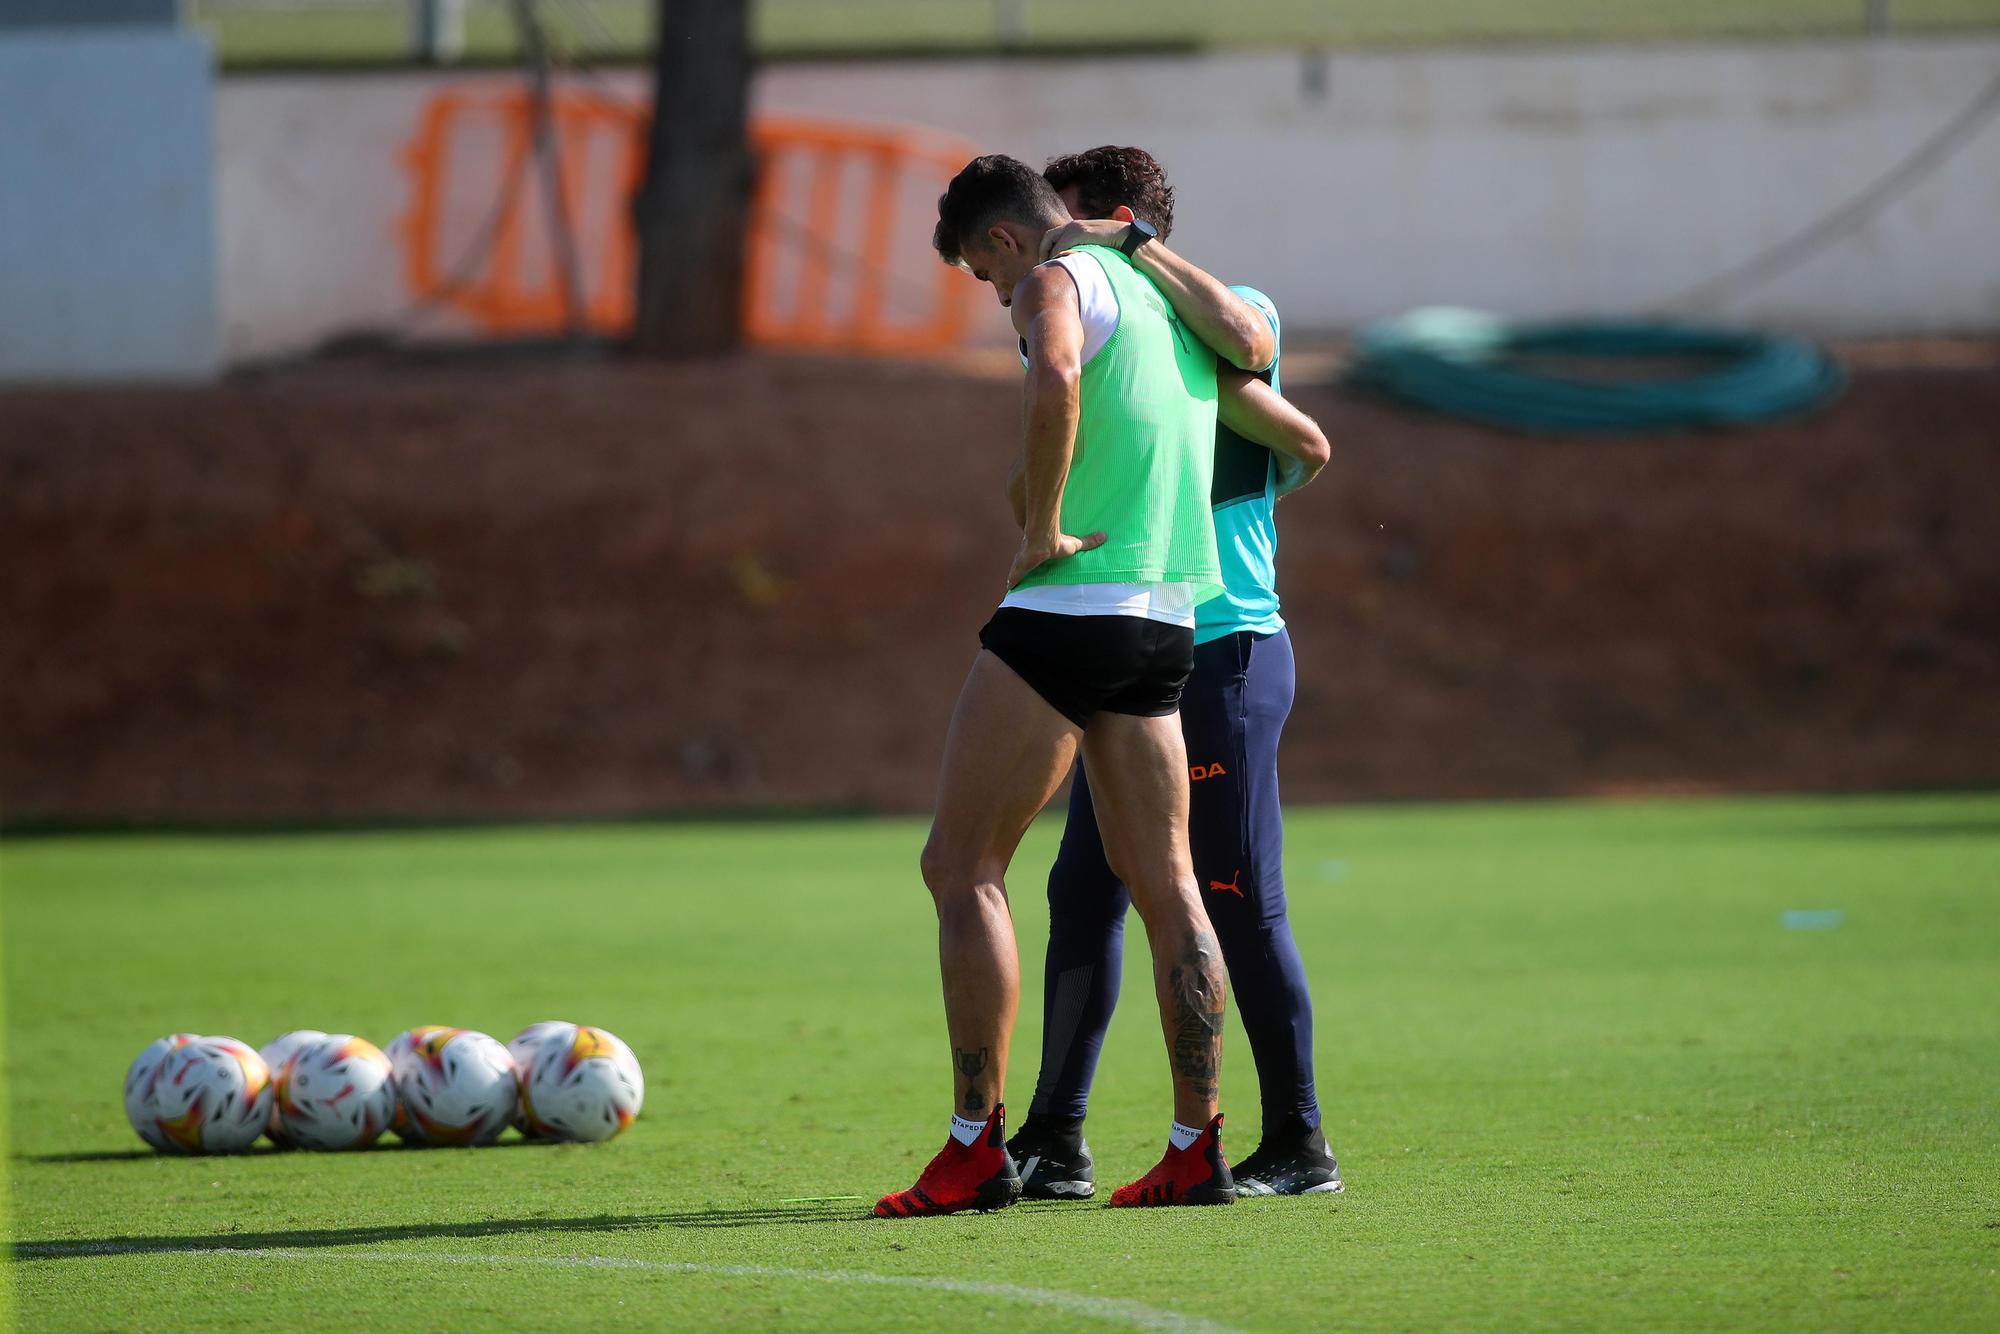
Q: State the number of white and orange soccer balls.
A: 8